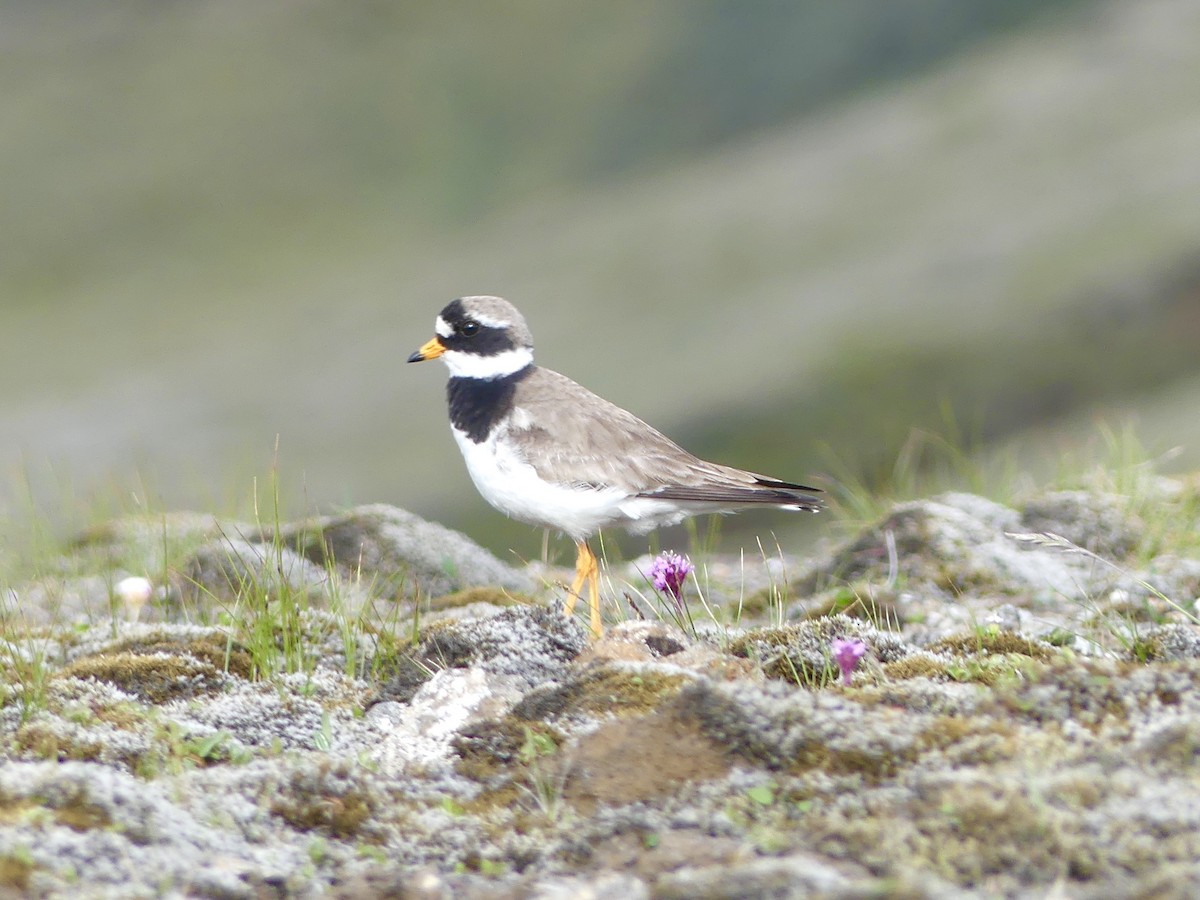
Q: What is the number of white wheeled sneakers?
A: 0